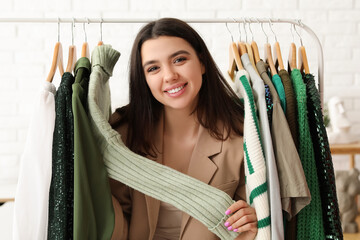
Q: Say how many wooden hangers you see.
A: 12